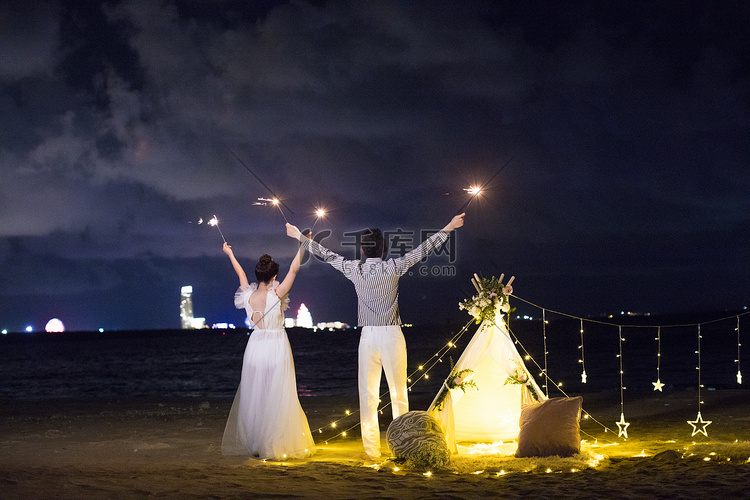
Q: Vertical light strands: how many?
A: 6